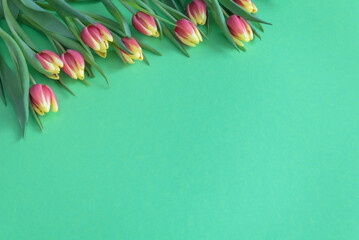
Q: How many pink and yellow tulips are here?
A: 10